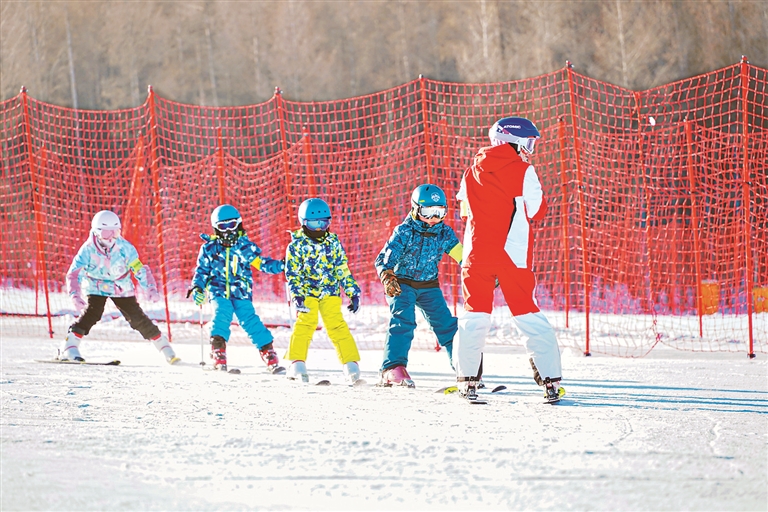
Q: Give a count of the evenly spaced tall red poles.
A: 6